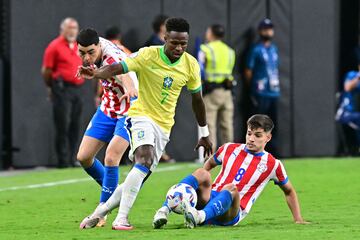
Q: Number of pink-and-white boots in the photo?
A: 2